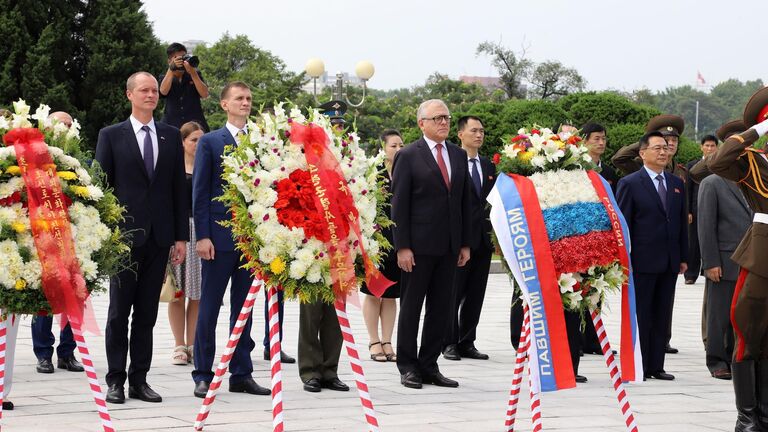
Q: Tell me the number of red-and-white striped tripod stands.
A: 3